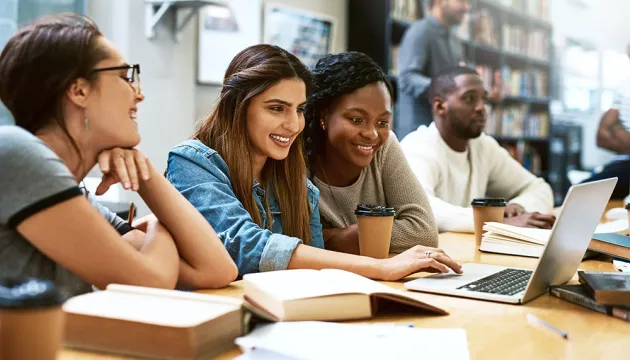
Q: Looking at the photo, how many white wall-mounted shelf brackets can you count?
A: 2